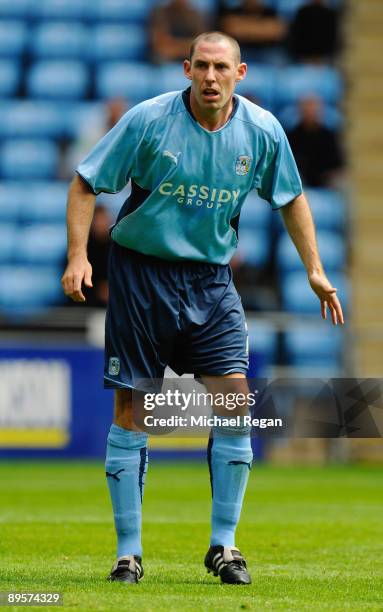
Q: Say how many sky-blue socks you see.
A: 2